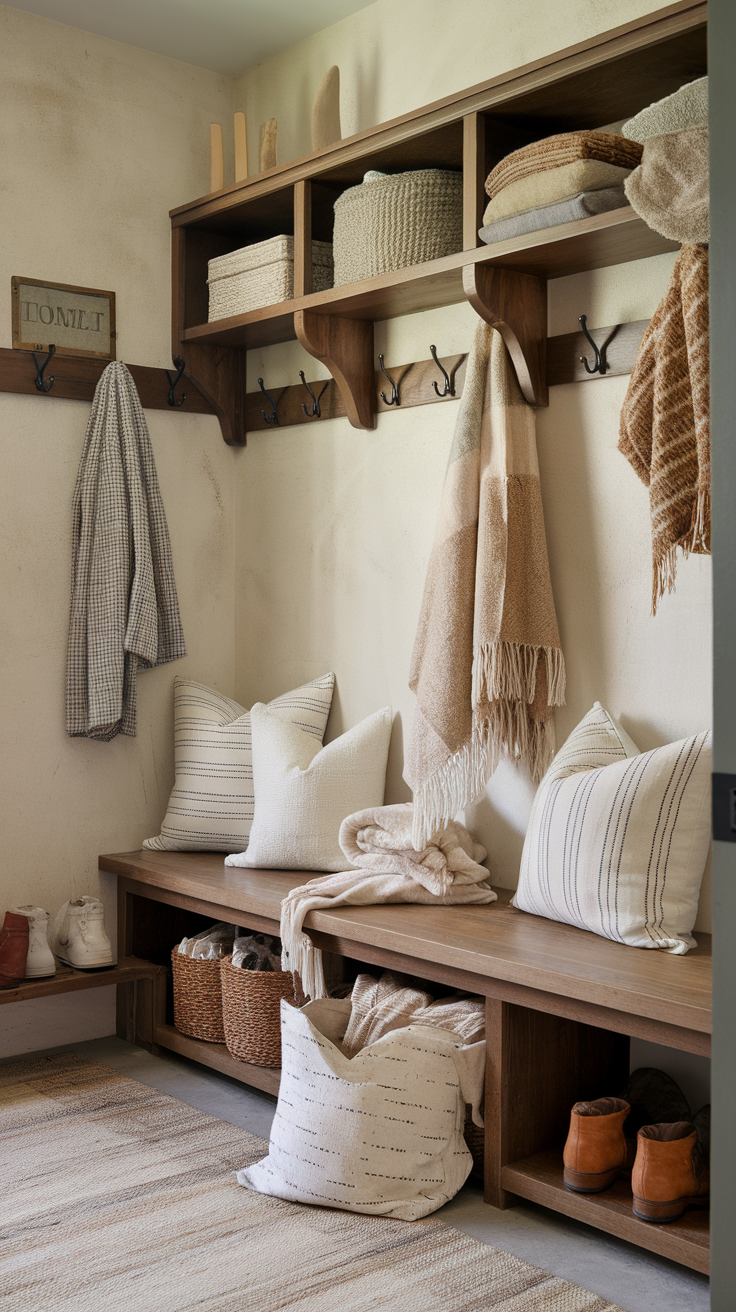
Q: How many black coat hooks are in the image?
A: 7